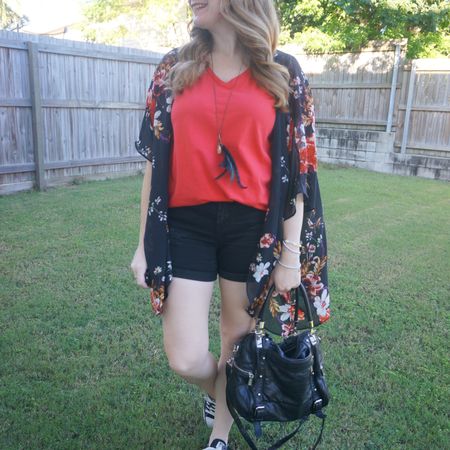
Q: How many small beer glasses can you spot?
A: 0